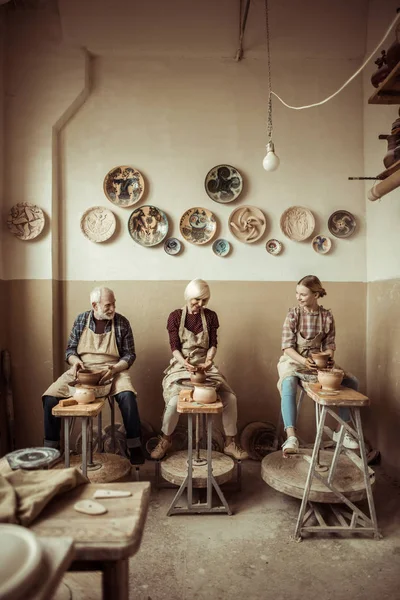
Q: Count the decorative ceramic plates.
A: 13